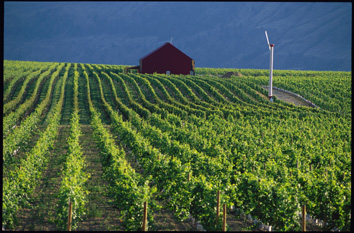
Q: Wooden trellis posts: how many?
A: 5